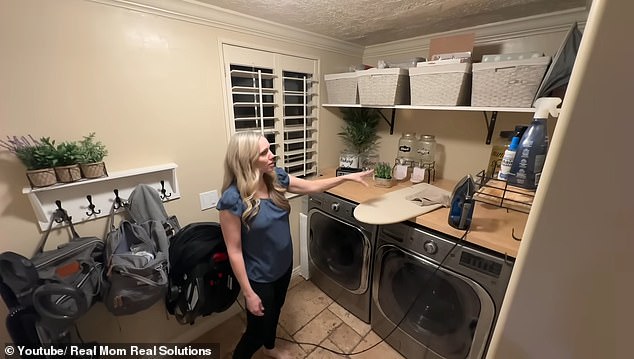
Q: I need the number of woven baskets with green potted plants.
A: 3